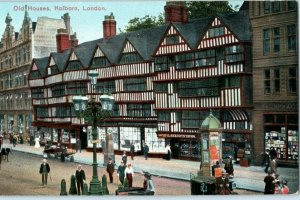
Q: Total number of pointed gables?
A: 7